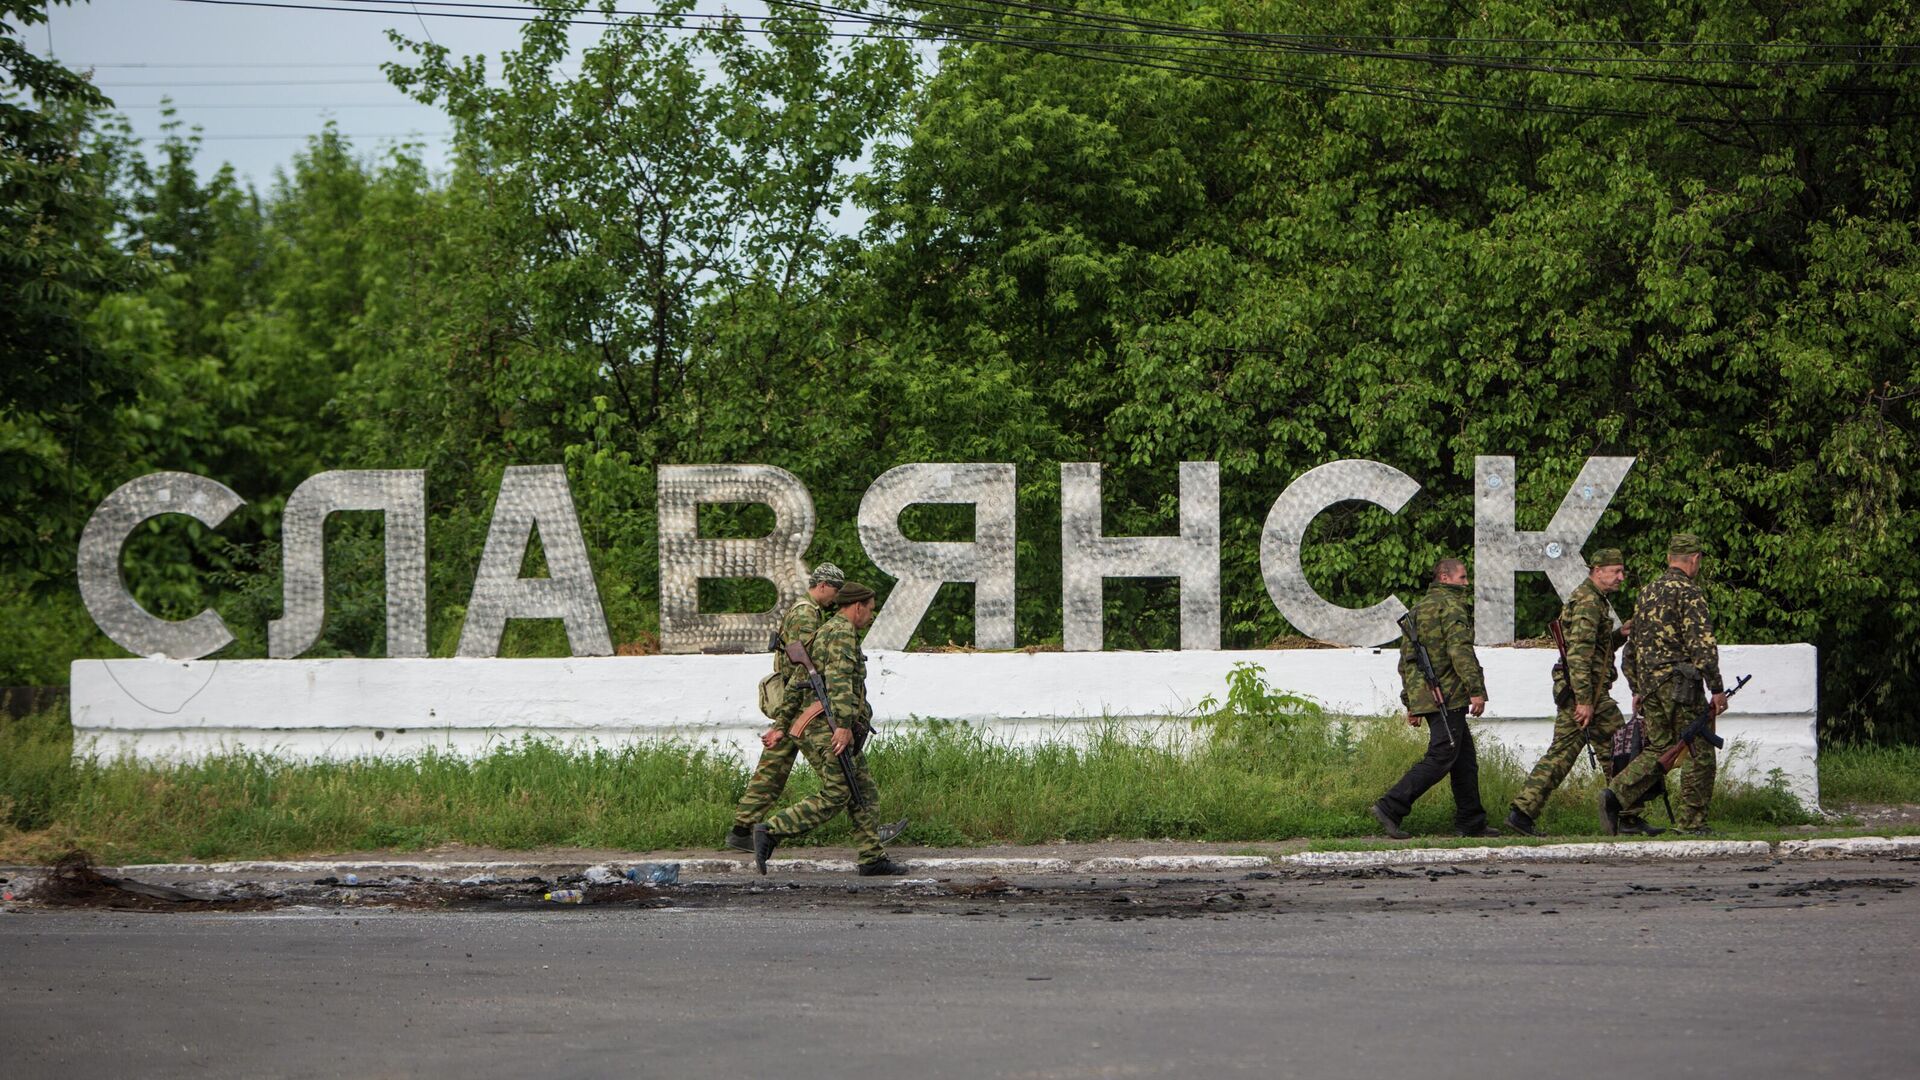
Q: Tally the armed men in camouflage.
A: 5